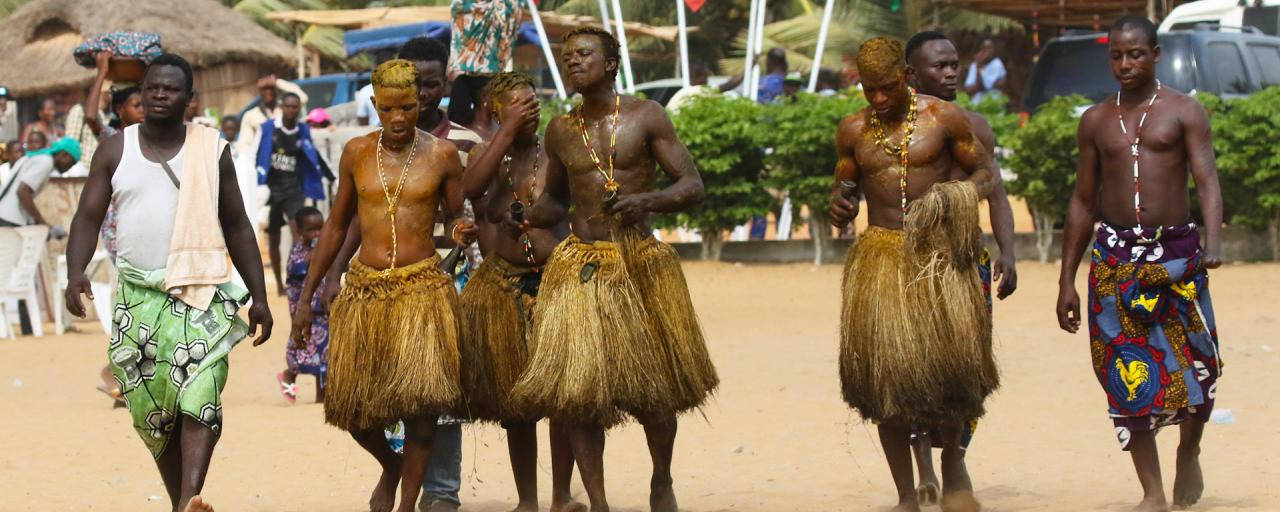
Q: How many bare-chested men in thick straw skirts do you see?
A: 4